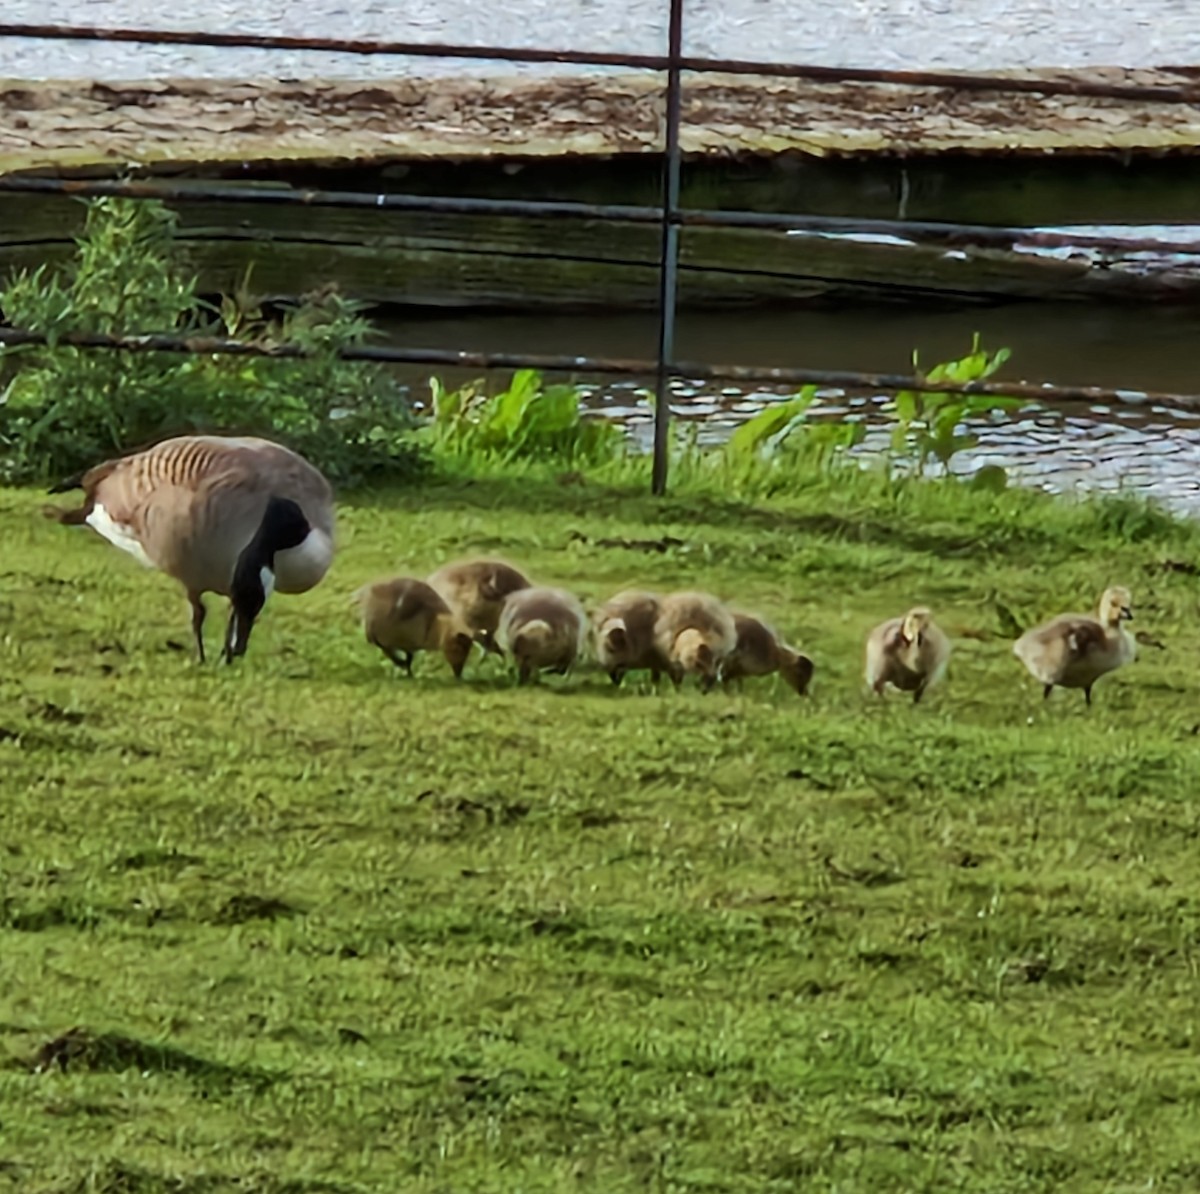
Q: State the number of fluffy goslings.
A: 8